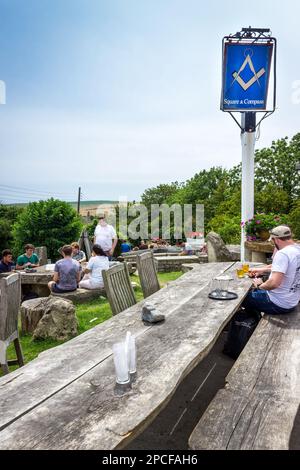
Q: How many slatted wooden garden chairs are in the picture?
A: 3